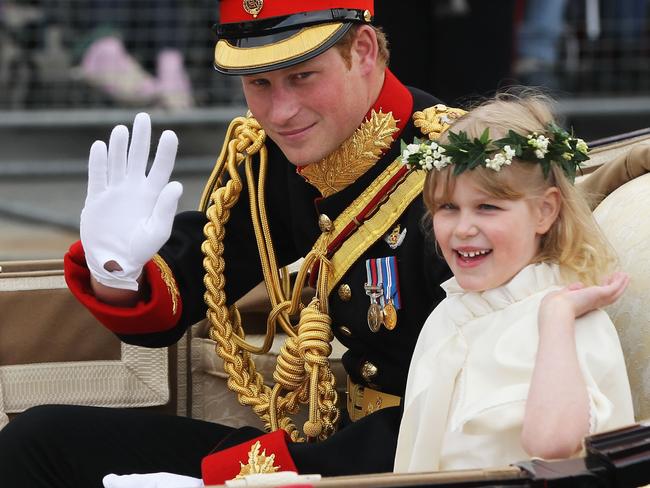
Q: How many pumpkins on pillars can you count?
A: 0